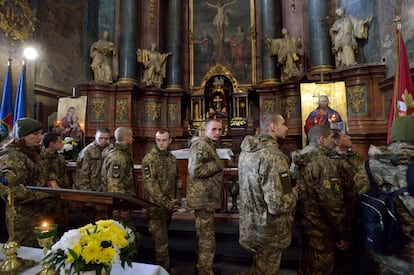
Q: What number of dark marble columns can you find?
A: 4